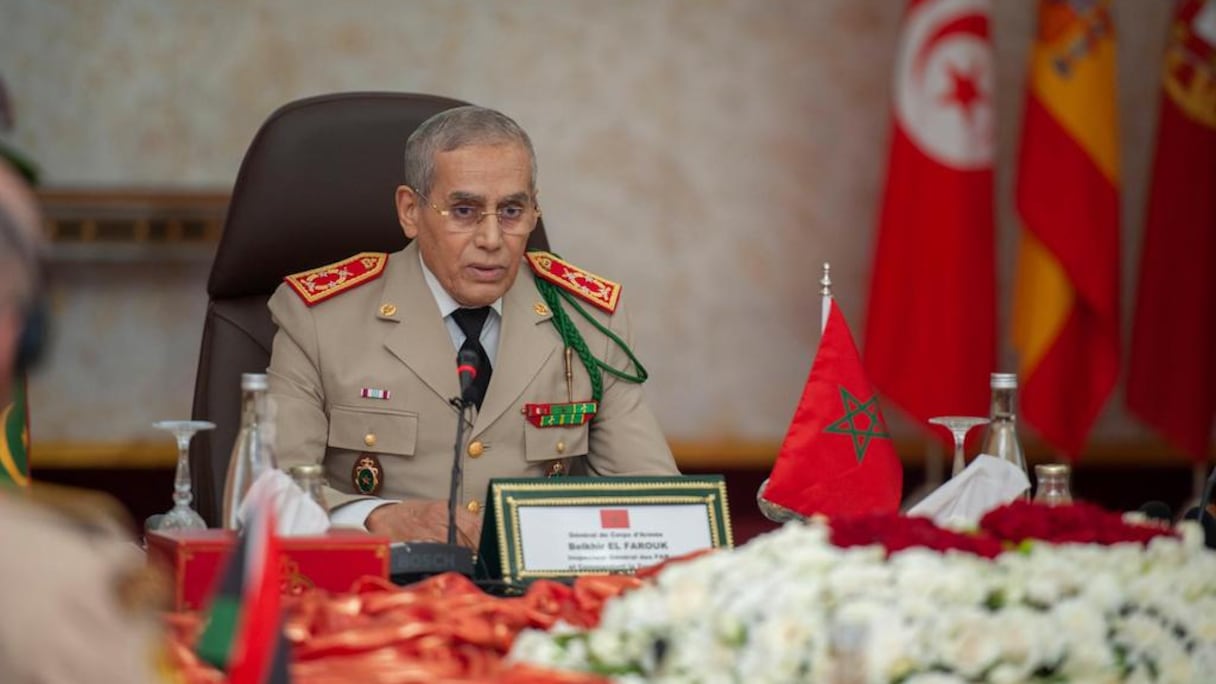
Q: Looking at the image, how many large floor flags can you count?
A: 3